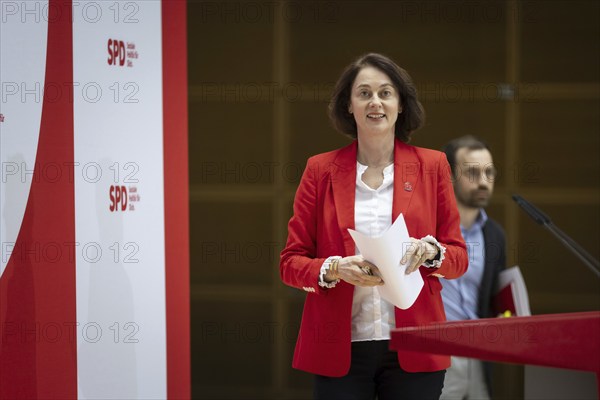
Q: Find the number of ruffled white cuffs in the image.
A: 2